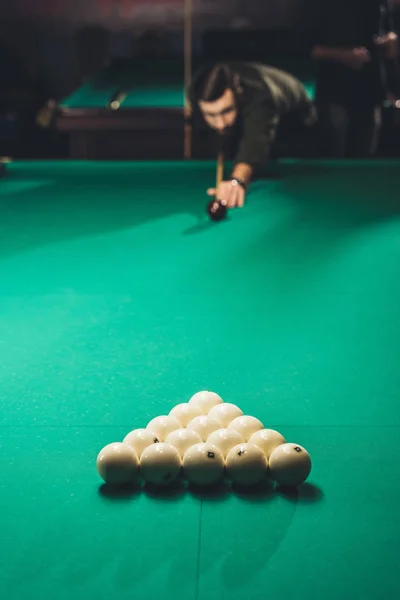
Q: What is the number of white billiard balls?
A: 15